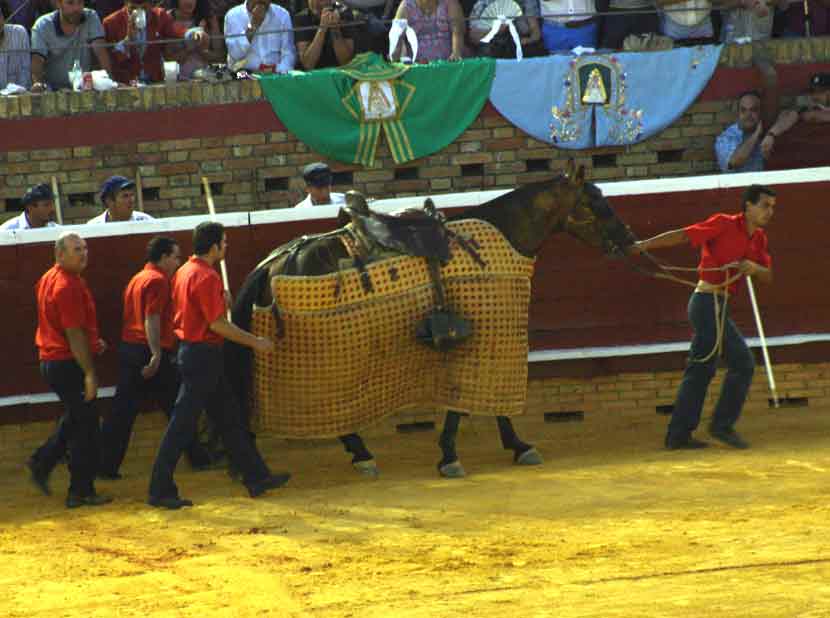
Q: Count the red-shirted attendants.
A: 4